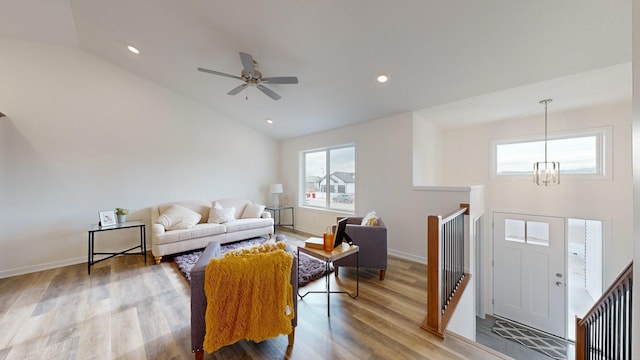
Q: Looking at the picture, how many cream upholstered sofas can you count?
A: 1